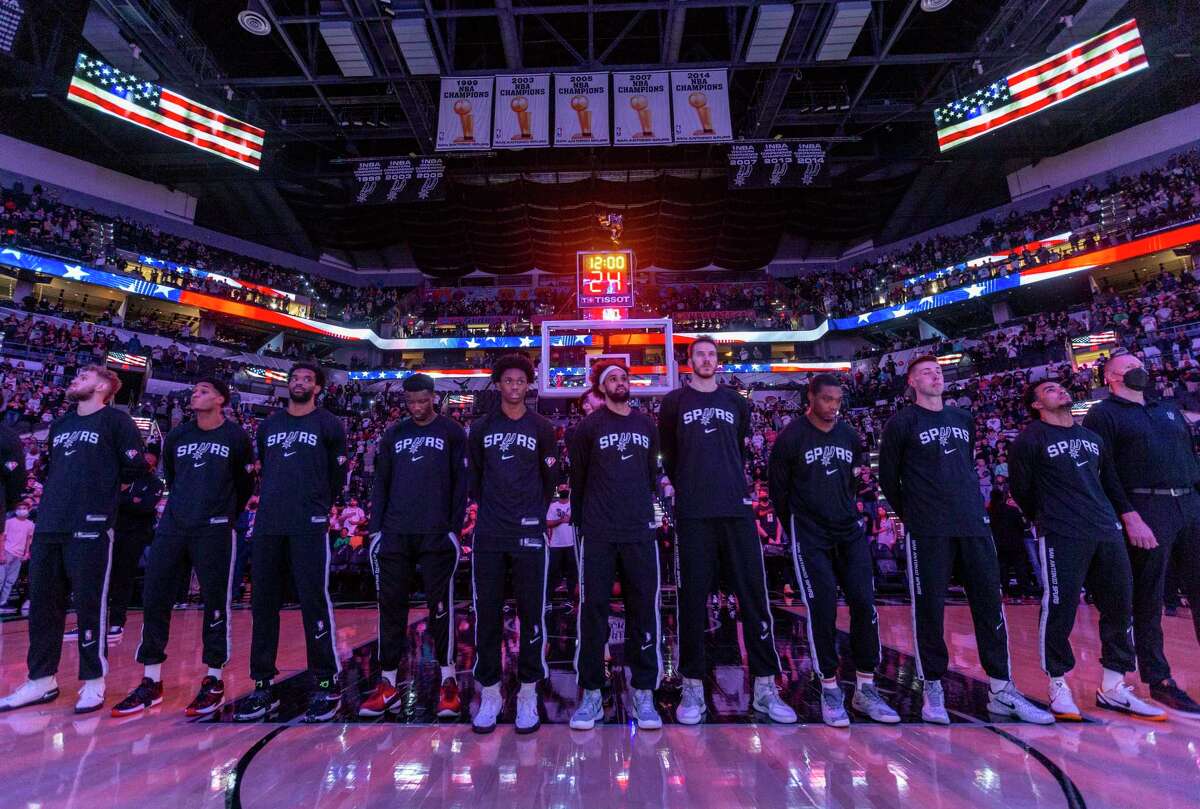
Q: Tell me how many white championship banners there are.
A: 5